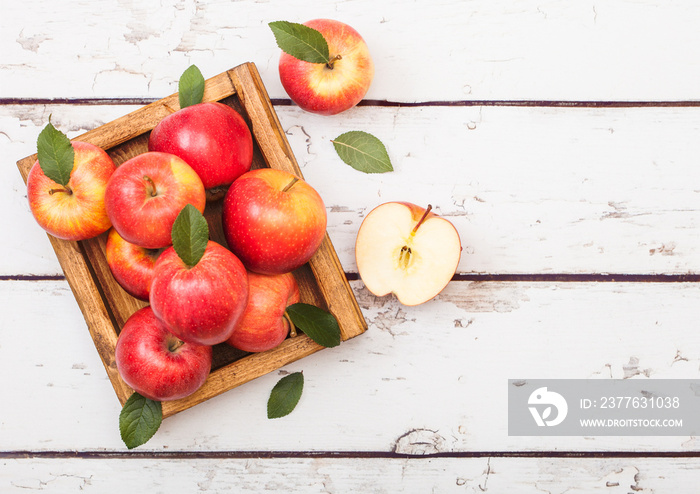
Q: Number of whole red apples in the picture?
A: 9